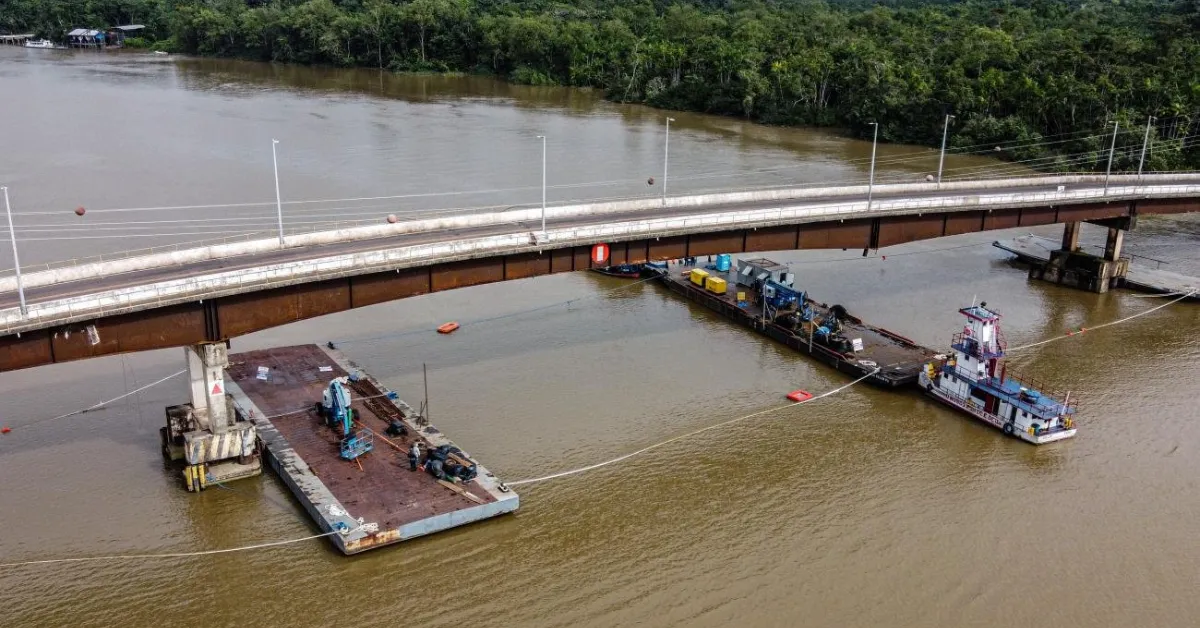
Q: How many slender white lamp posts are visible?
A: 8